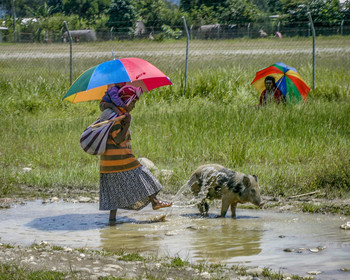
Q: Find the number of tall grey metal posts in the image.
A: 3